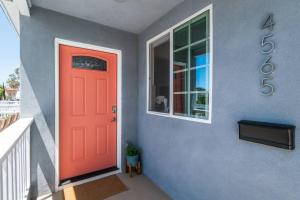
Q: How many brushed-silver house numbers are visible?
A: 4